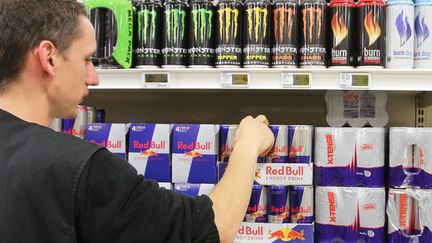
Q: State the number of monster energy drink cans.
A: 7